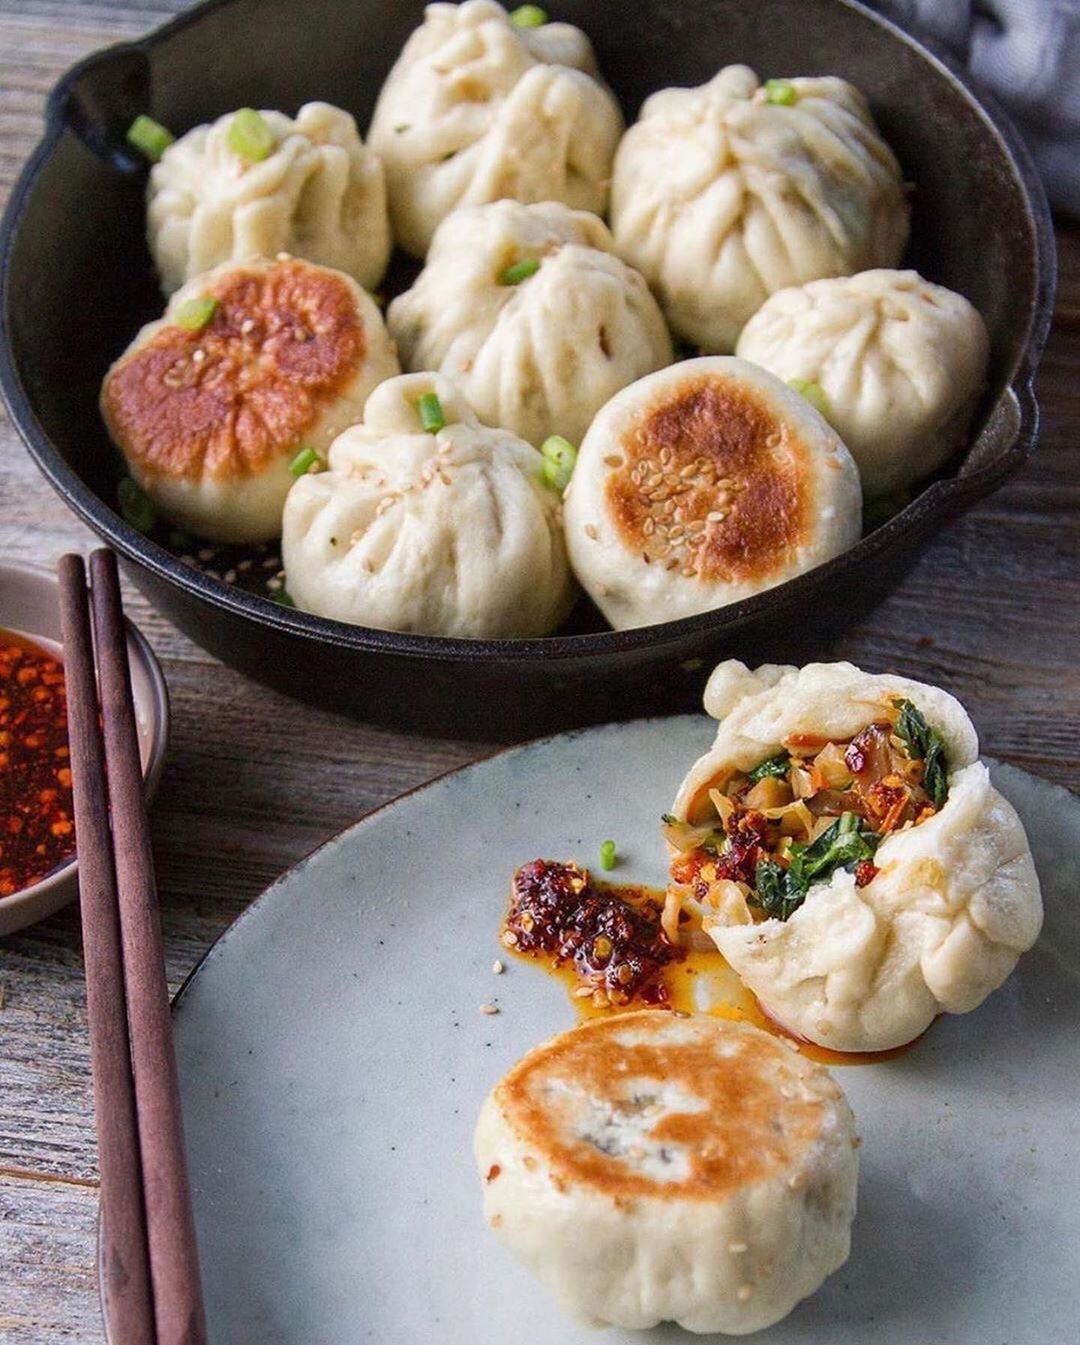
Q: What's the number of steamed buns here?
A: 10